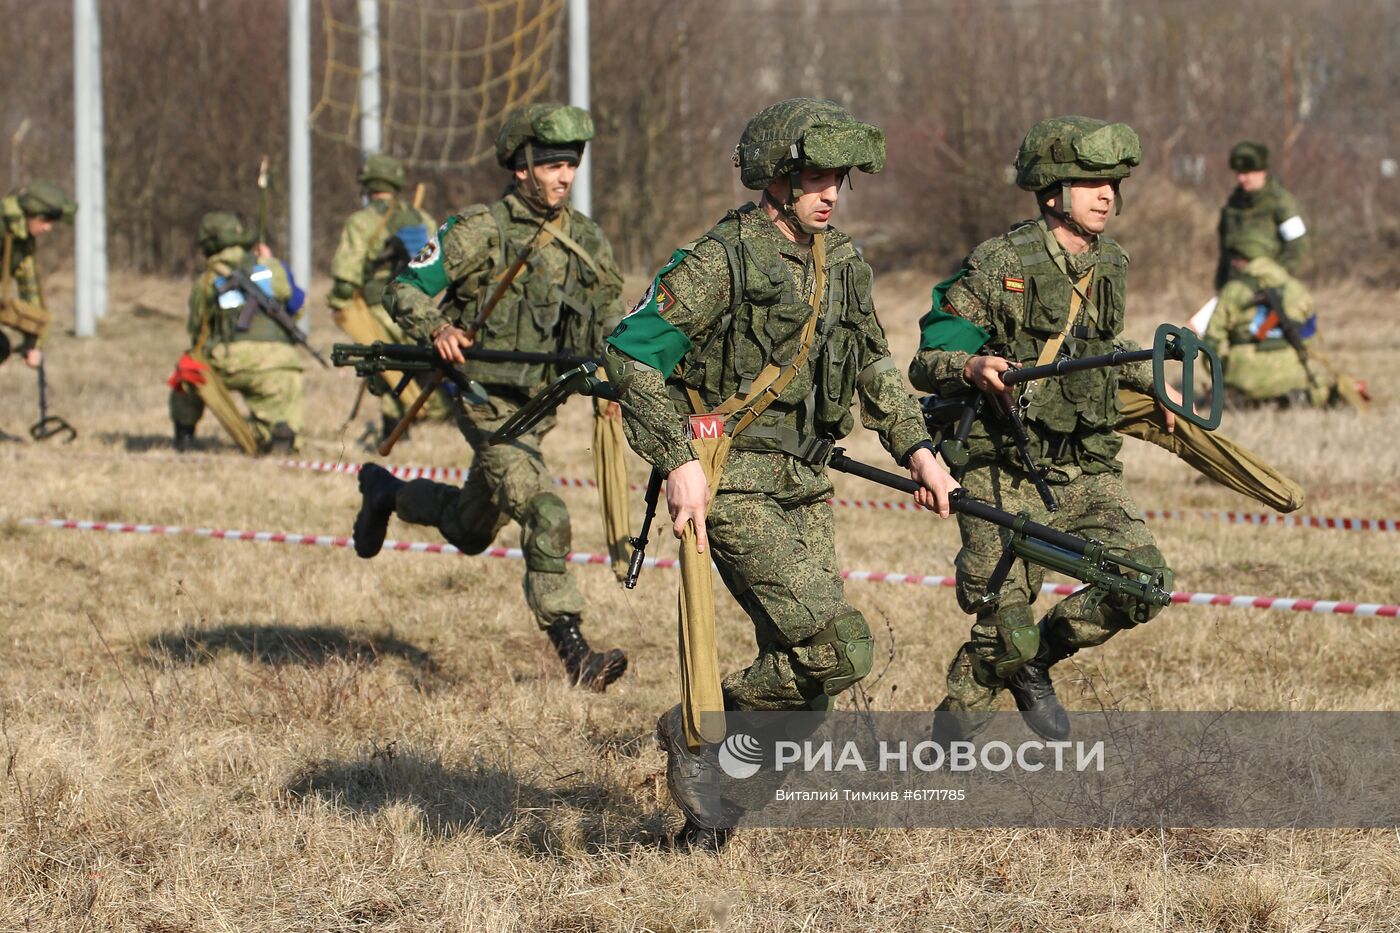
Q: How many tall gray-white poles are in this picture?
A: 5